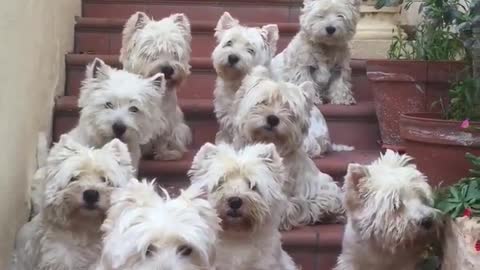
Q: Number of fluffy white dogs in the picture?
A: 9